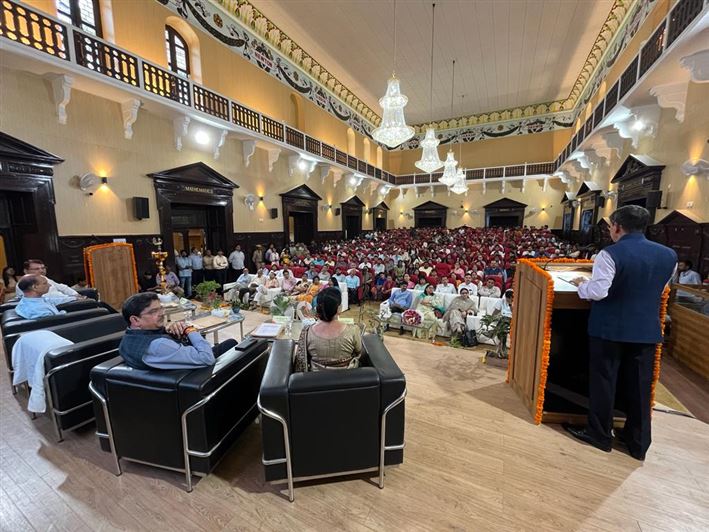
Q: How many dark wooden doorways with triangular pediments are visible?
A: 10